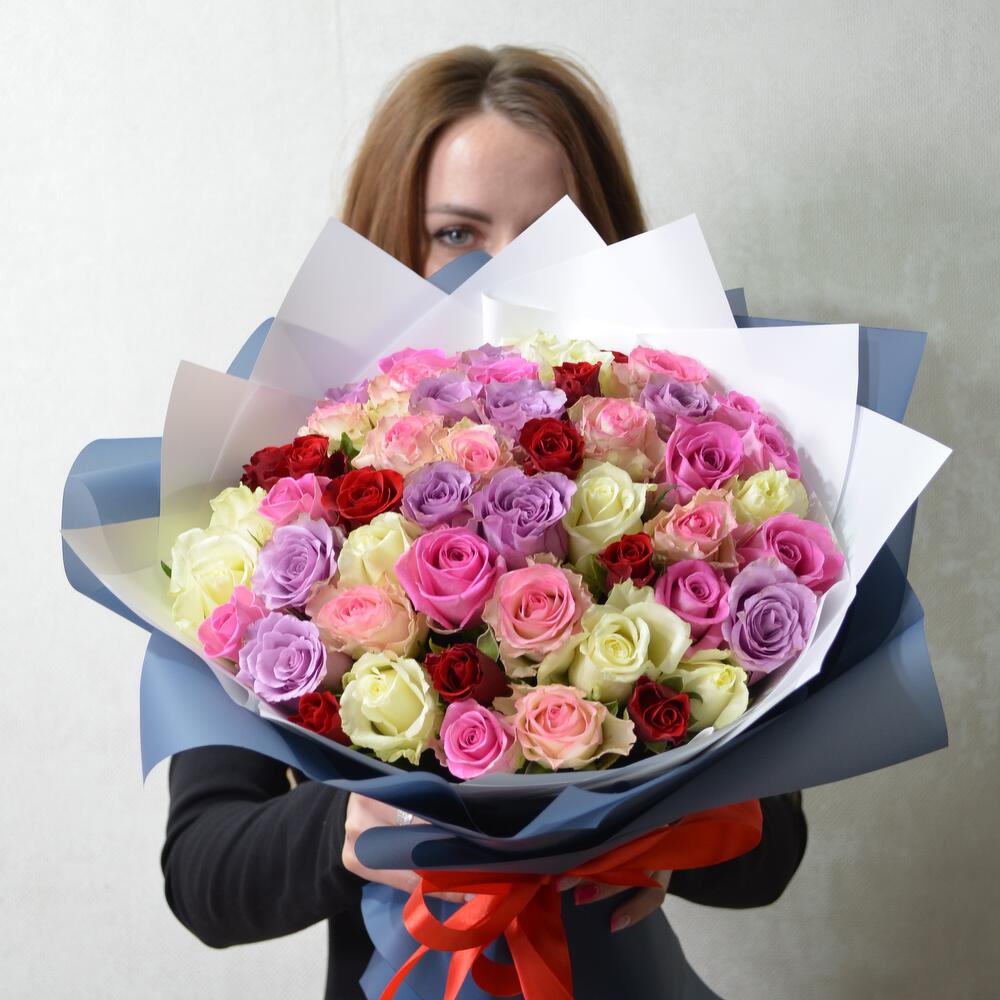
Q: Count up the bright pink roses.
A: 11